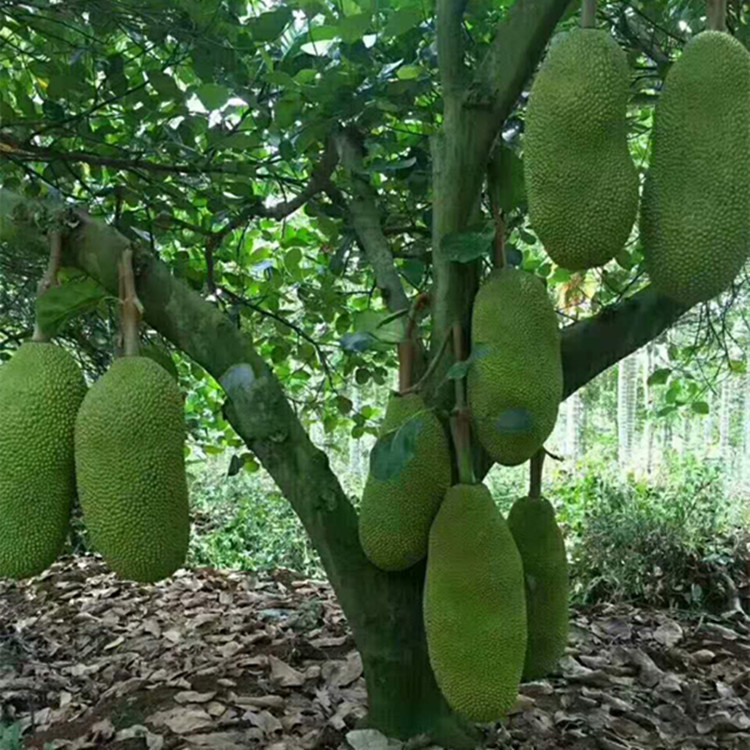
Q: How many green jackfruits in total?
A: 8